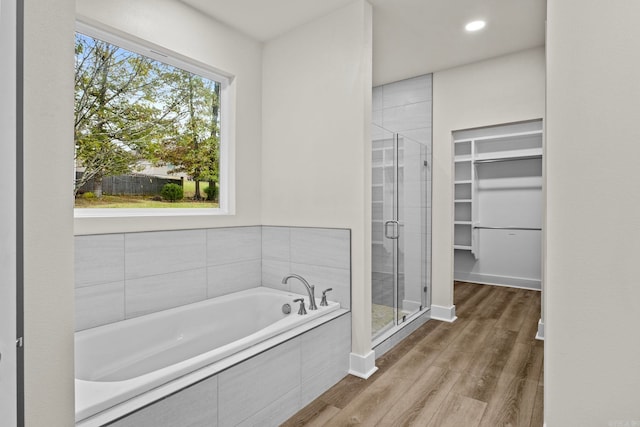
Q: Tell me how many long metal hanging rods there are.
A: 2